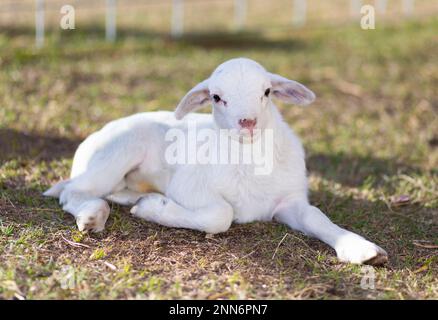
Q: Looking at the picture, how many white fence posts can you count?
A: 8